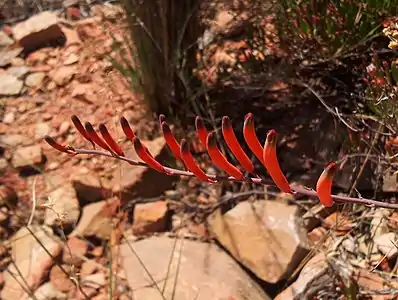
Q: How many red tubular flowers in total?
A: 15